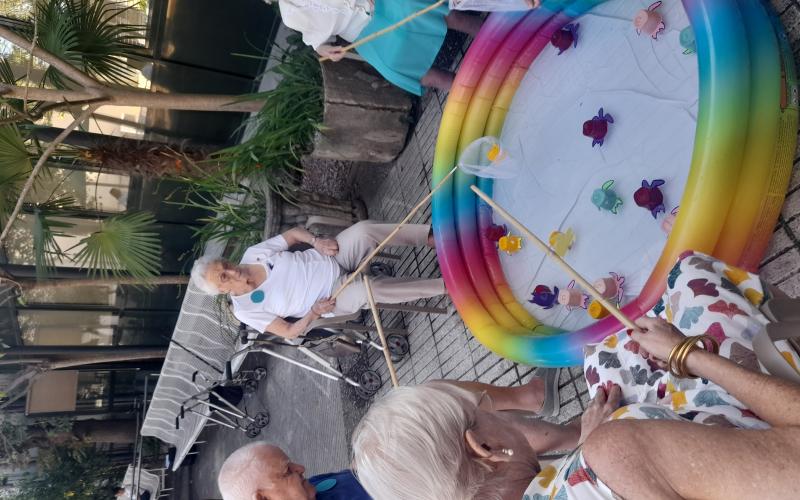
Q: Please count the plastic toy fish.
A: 15